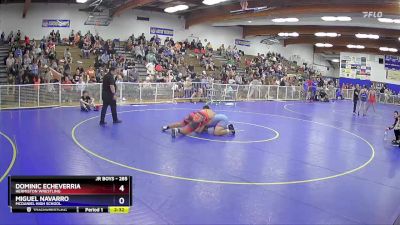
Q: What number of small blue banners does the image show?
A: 3